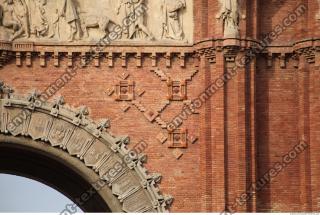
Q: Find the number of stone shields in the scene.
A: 8